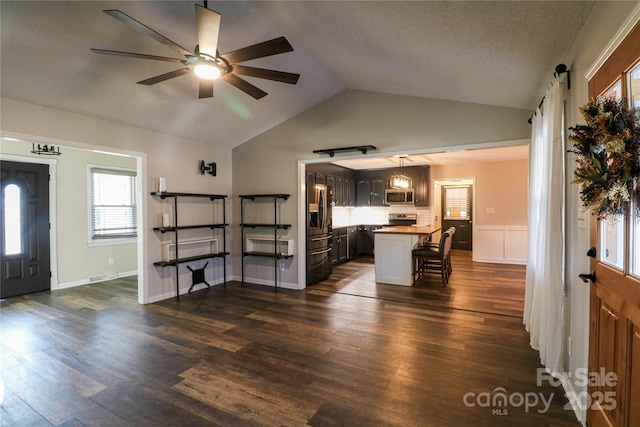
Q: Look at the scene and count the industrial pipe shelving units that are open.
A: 2